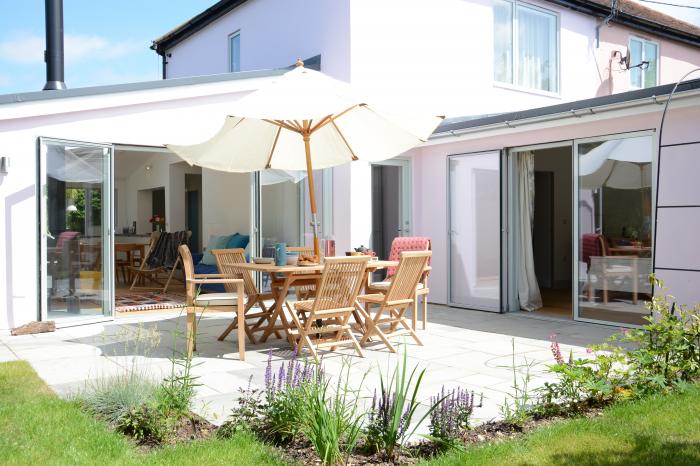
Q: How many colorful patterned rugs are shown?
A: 1